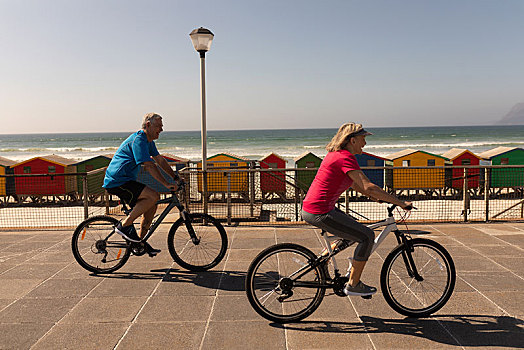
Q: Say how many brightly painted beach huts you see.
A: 11